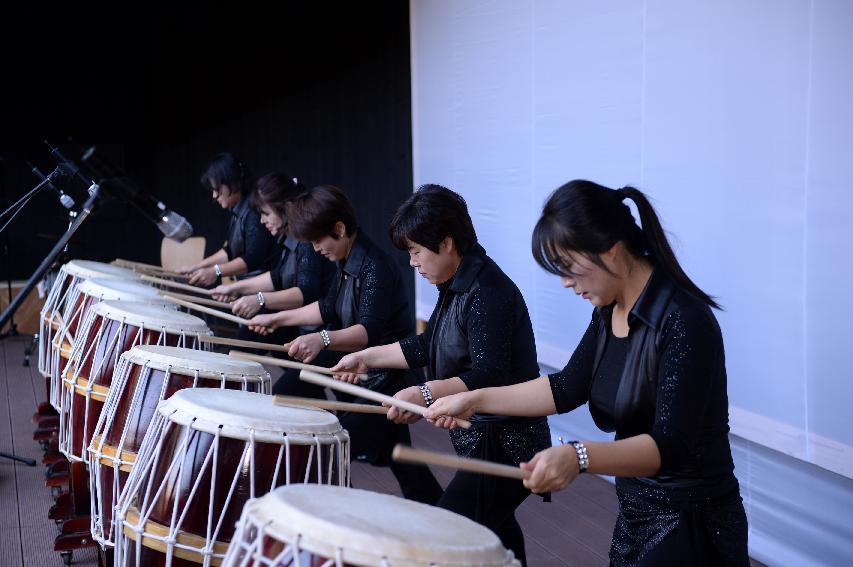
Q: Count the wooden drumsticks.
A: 10